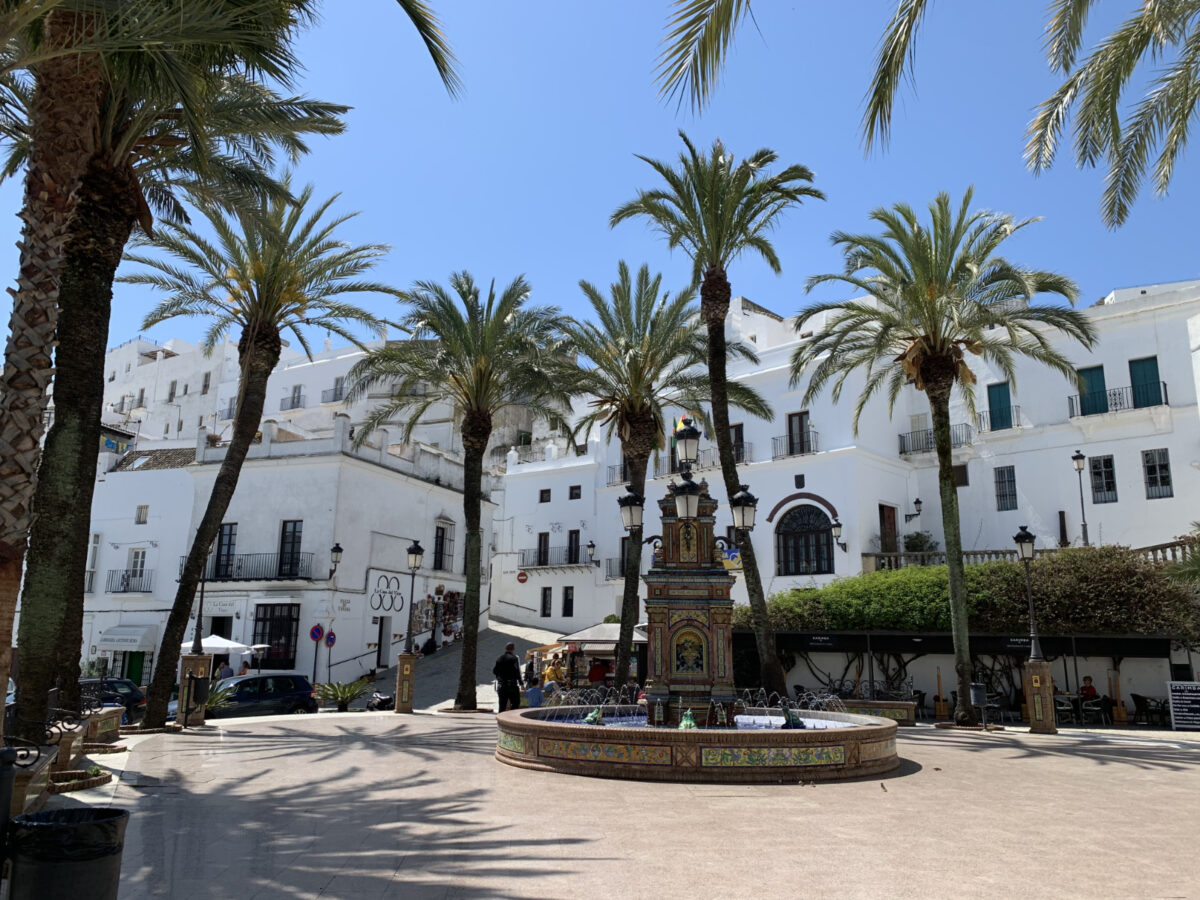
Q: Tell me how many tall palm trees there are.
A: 7